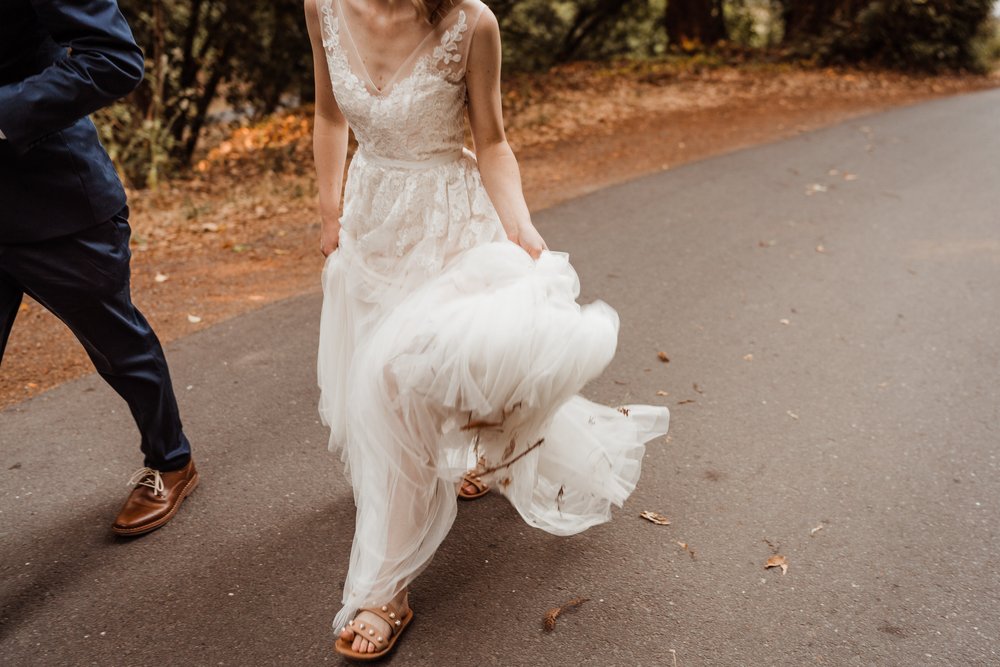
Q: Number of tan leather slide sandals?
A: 2